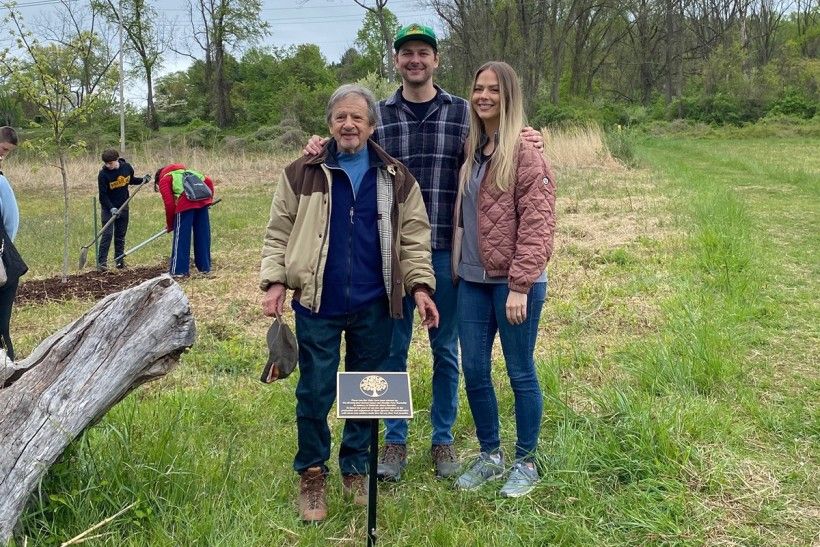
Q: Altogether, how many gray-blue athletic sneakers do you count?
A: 2